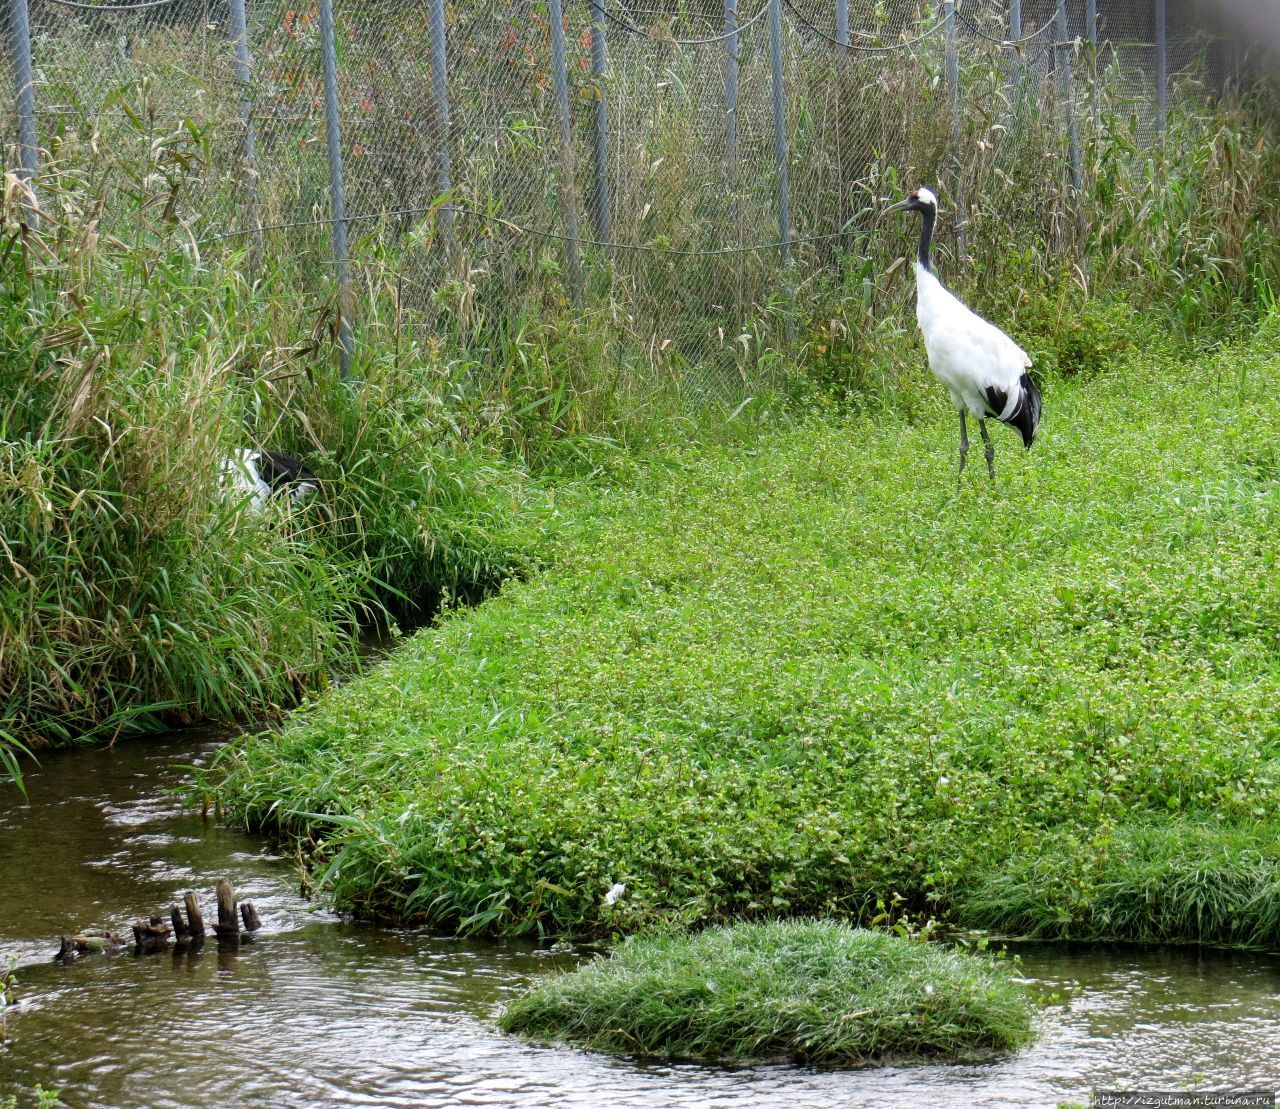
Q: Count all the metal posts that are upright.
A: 14